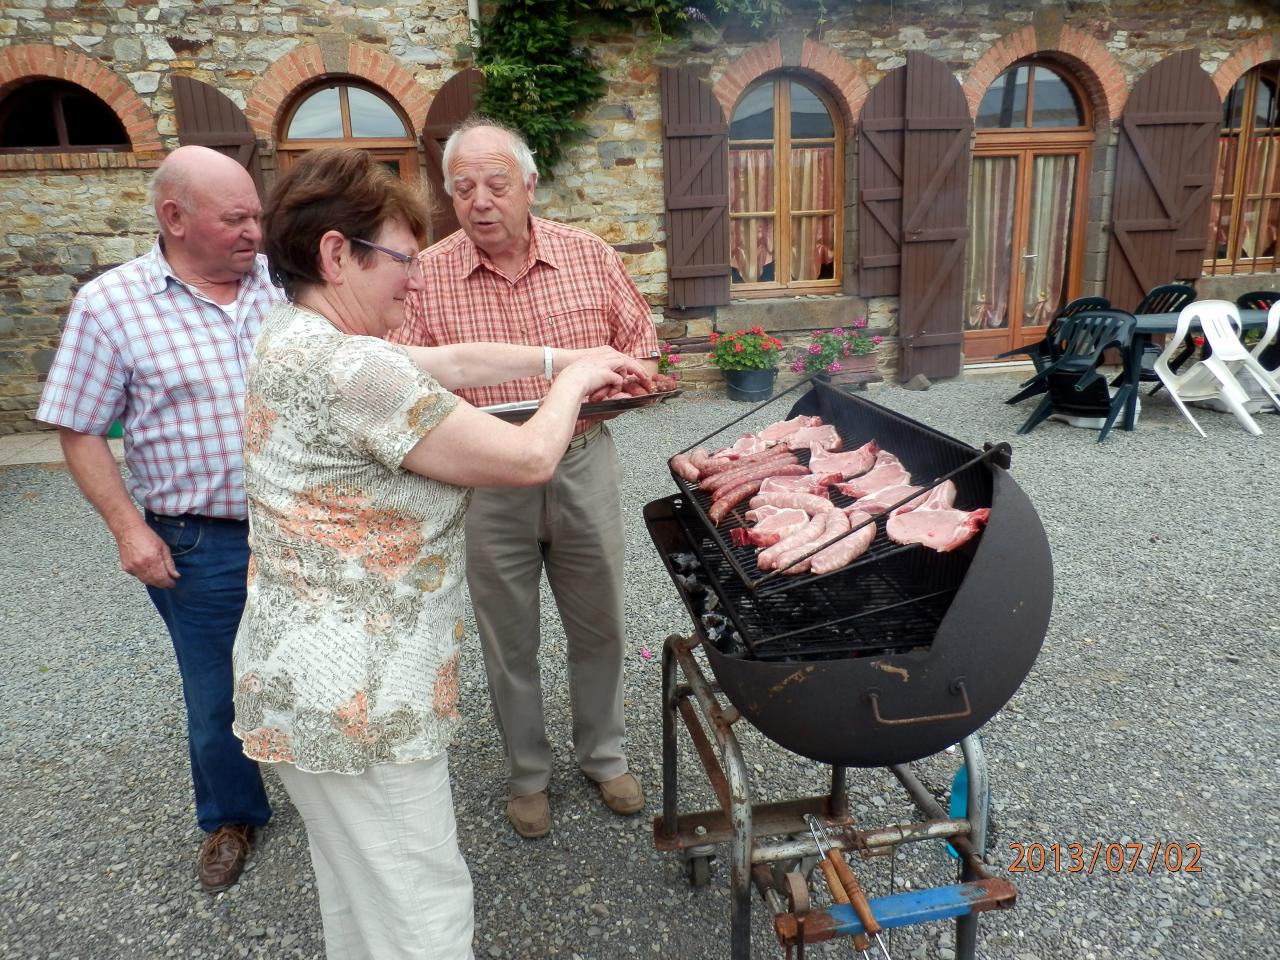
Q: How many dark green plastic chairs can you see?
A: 4